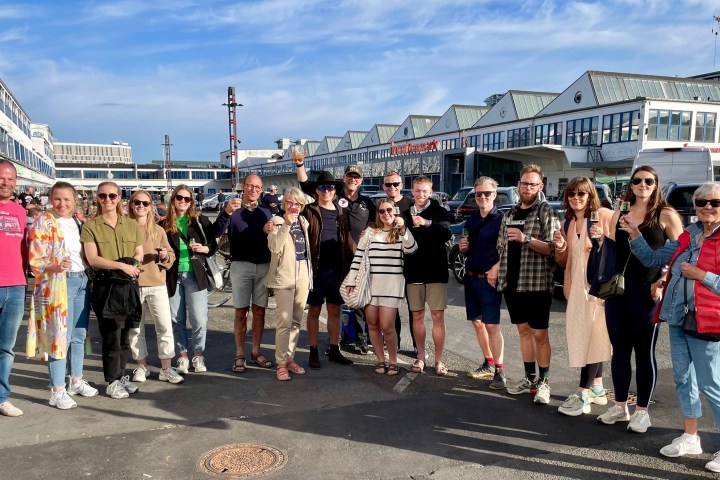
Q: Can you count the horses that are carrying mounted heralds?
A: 0